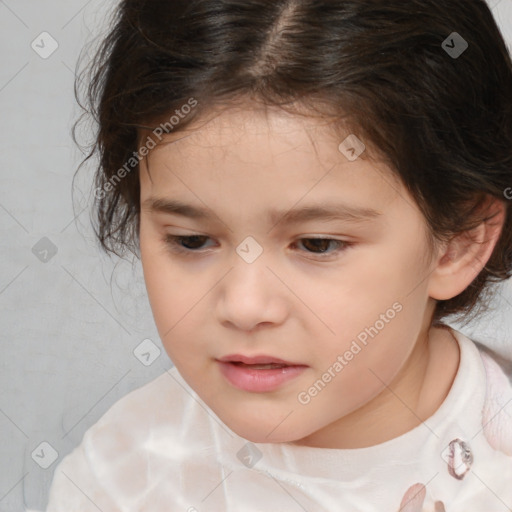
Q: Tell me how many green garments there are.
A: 0